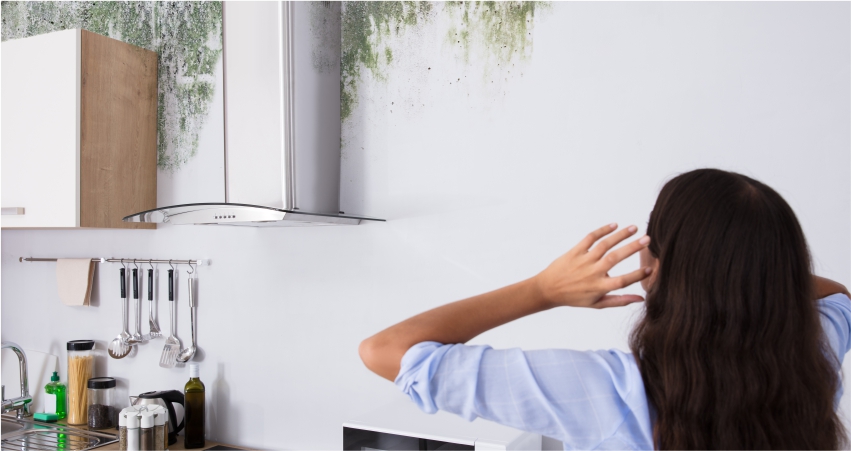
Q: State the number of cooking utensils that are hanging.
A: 5